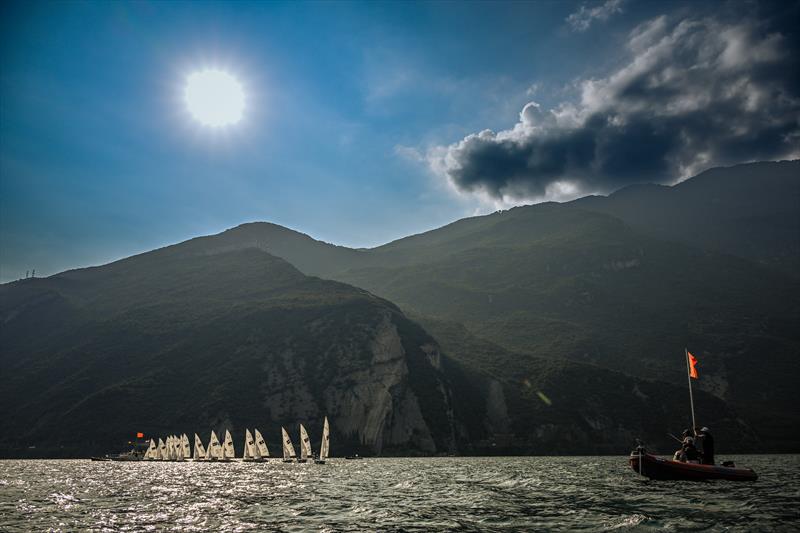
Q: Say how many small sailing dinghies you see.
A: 15